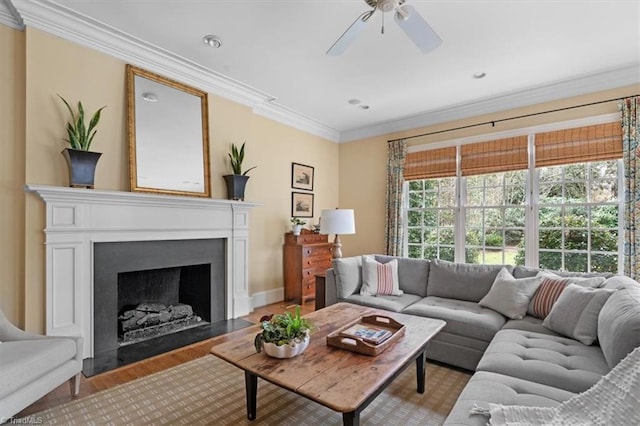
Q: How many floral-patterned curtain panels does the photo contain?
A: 2